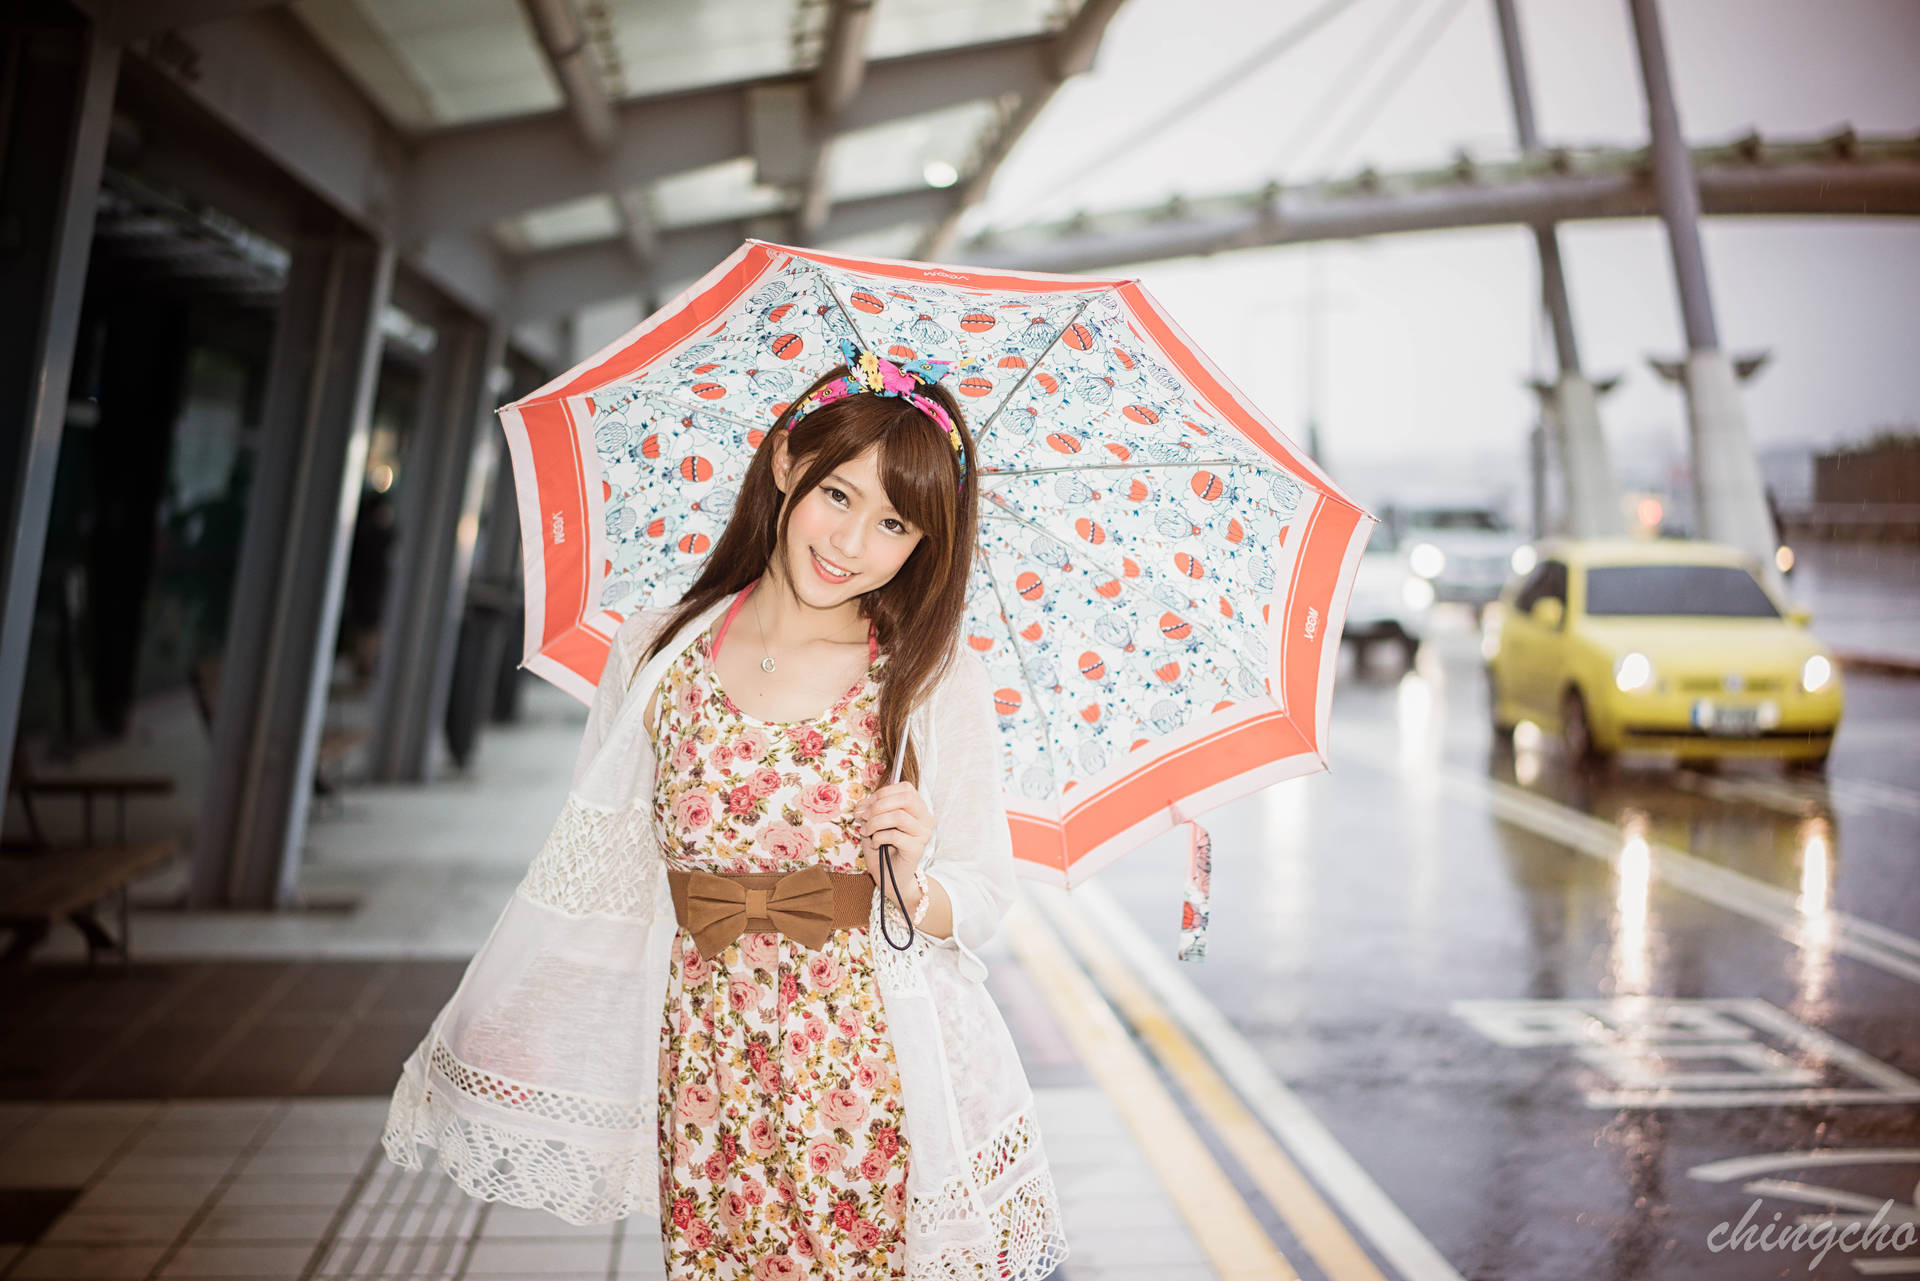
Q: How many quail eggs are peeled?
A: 0